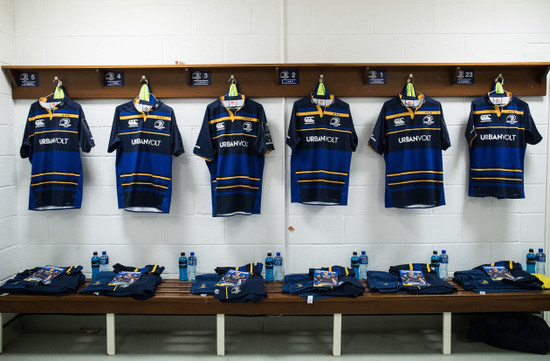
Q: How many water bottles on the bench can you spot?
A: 12